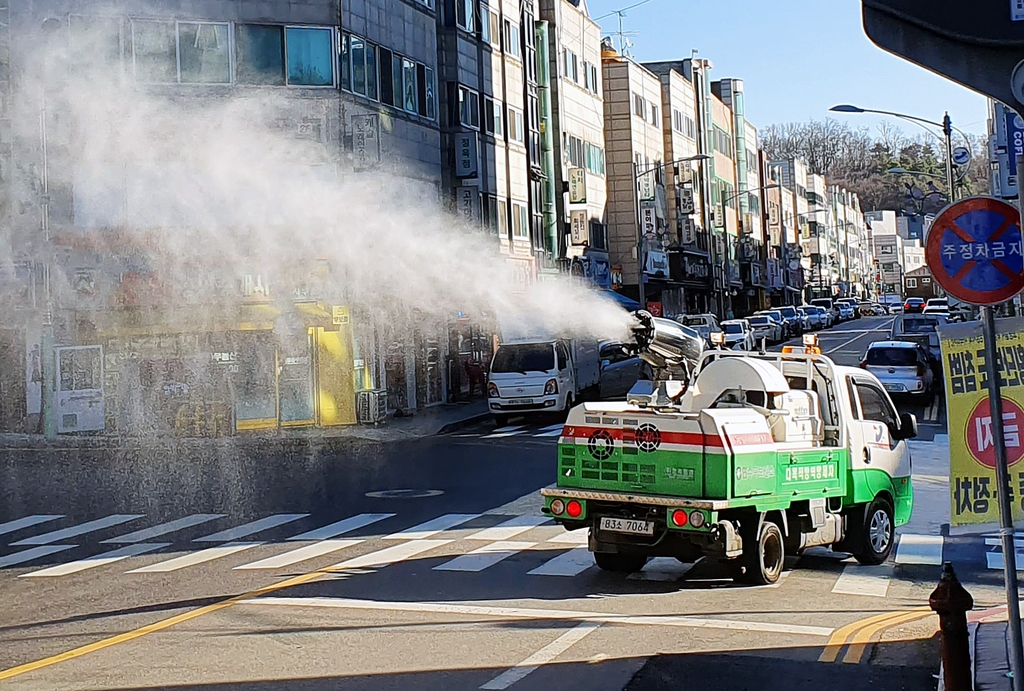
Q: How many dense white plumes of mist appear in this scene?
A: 1